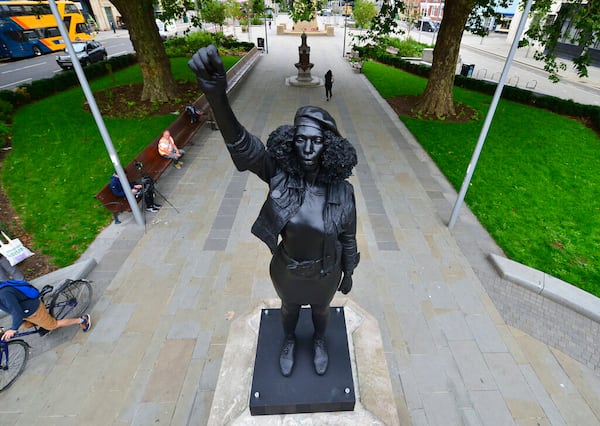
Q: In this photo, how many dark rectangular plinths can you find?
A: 1